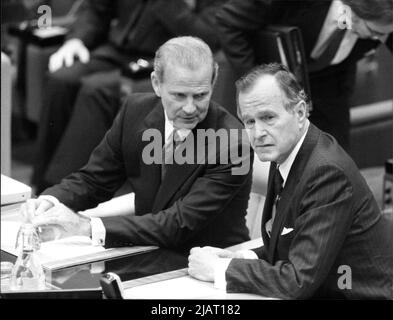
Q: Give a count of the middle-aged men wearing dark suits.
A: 2